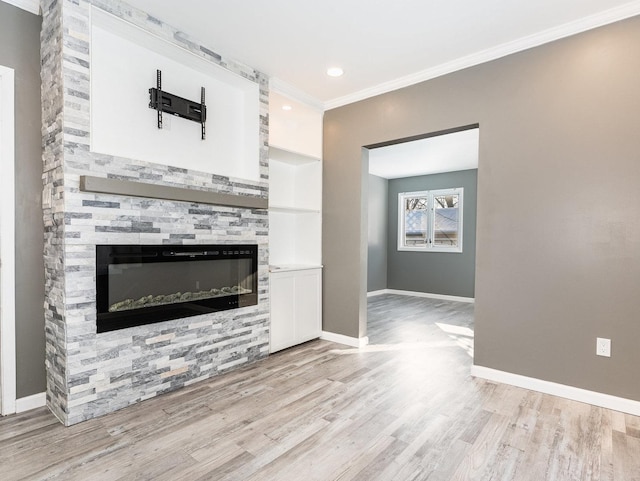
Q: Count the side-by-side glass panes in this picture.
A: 2